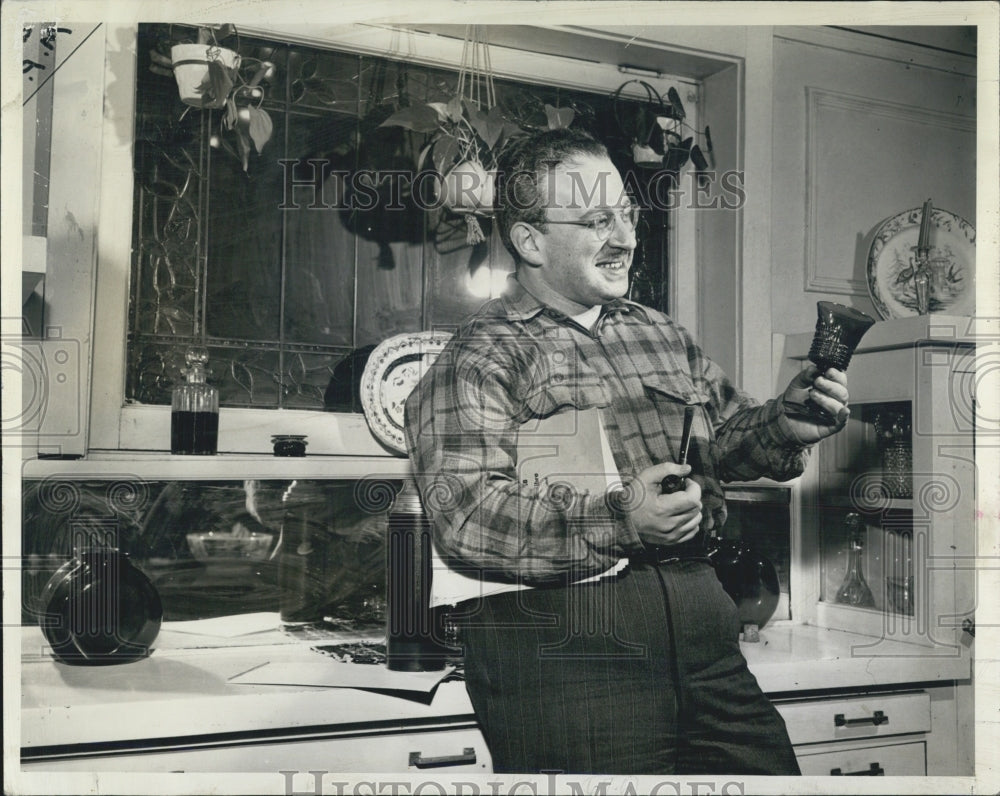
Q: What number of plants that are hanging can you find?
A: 3